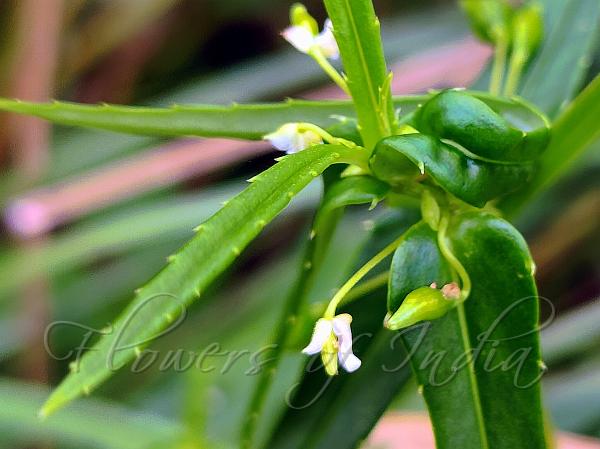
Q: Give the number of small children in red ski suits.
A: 0